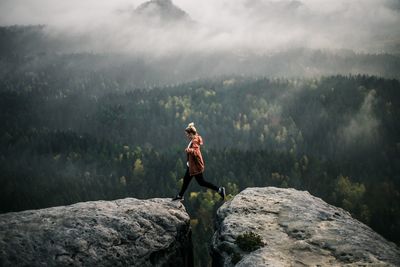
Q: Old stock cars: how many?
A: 0